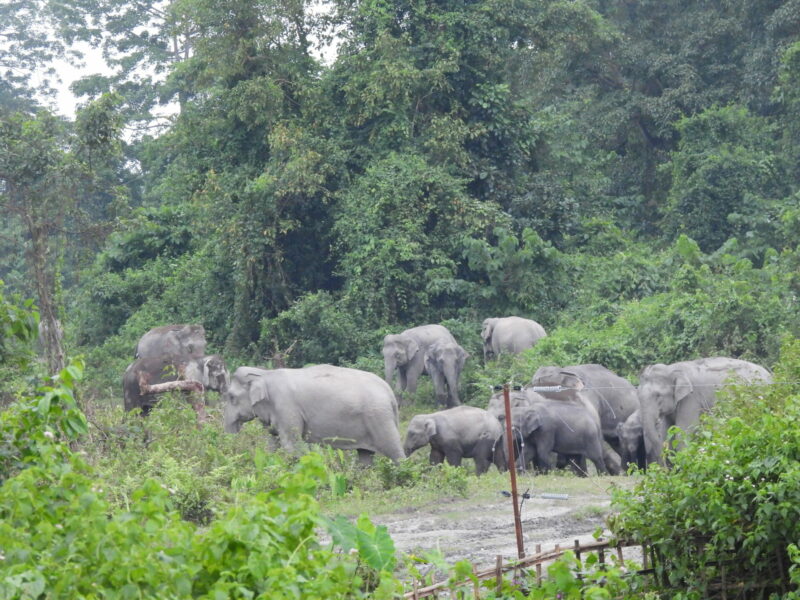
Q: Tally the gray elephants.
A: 12